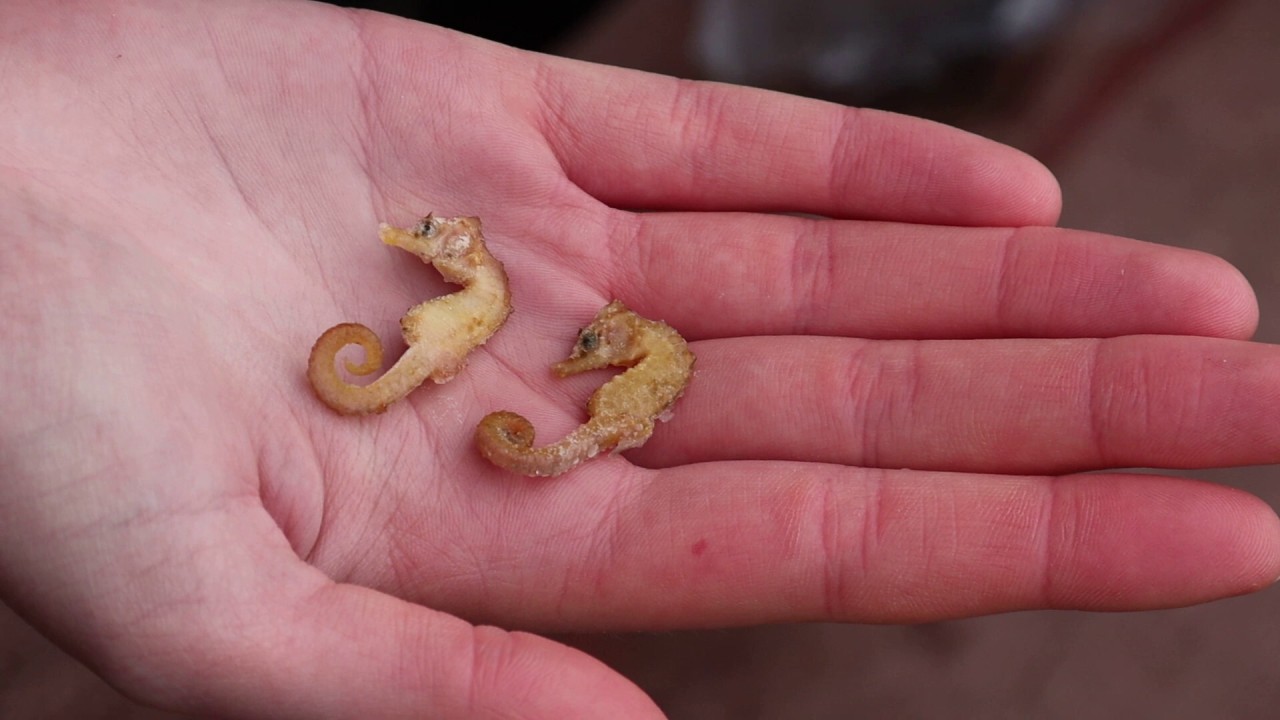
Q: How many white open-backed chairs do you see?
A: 0